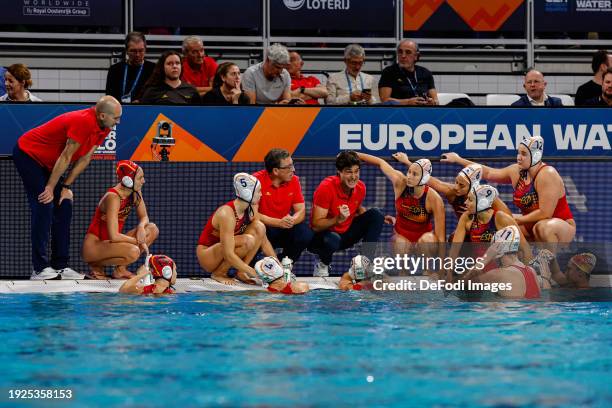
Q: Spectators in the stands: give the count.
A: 12